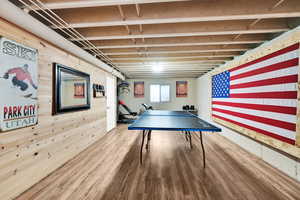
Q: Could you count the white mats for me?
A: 0